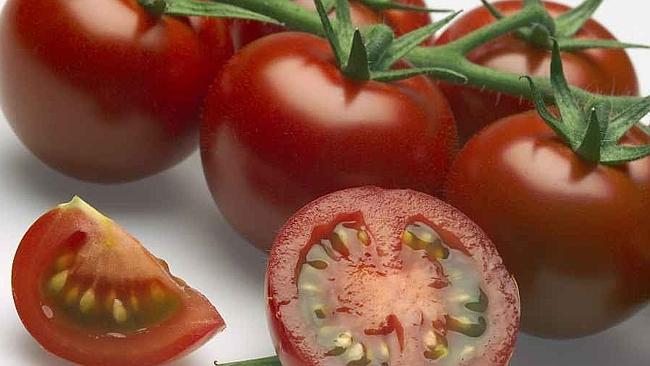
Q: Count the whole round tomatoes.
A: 5